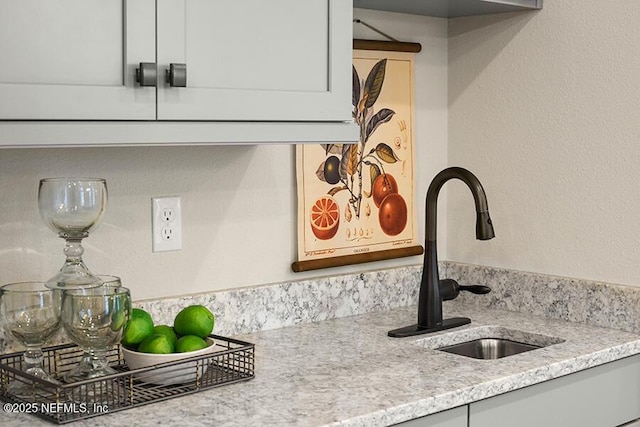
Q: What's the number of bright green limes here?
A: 5